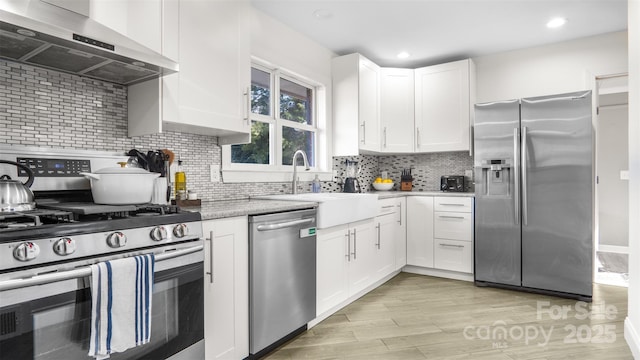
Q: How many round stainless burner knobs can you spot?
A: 5